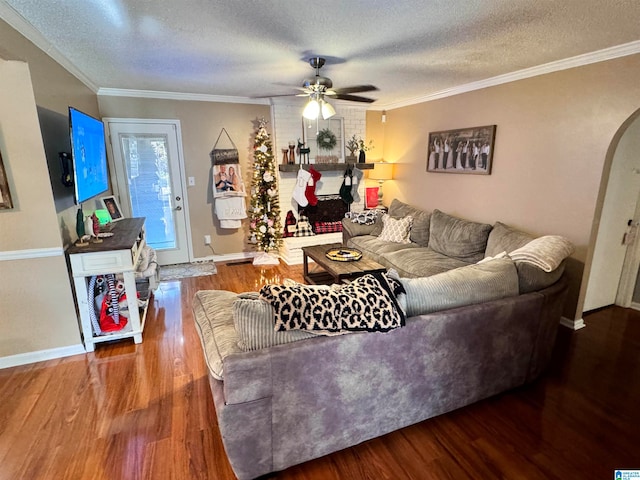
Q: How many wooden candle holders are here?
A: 2